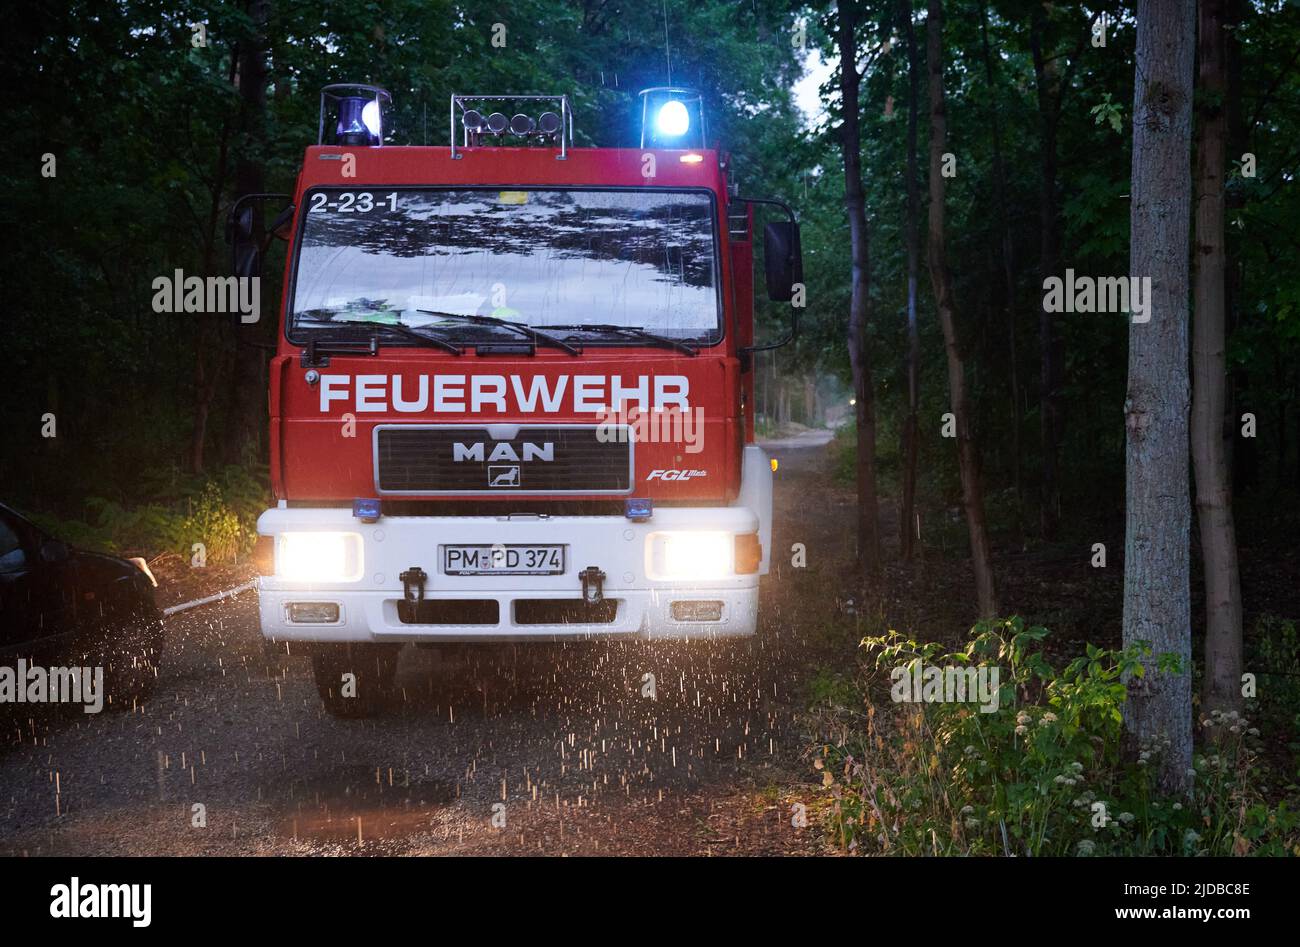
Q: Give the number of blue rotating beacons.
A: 2